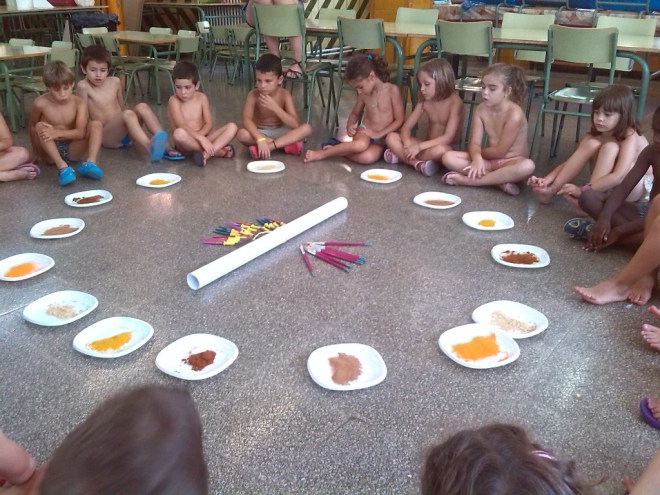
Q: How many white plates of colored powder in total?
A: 15